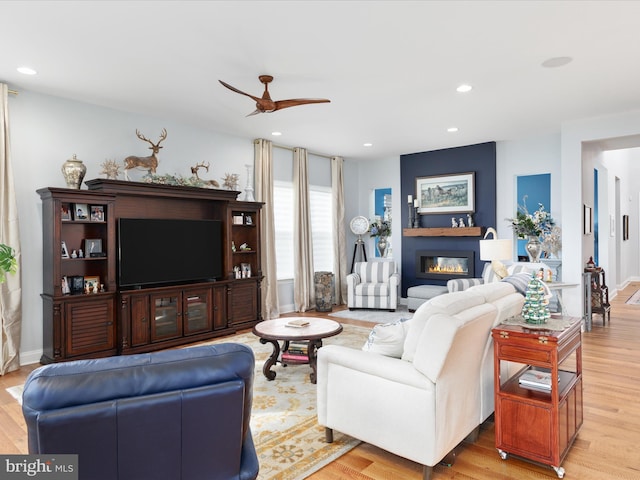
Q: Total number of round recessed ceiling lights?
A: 5